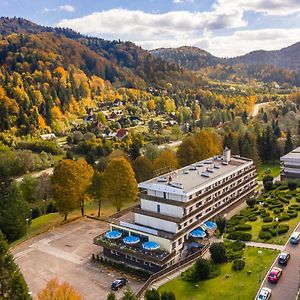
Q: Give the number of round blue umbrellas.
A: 5